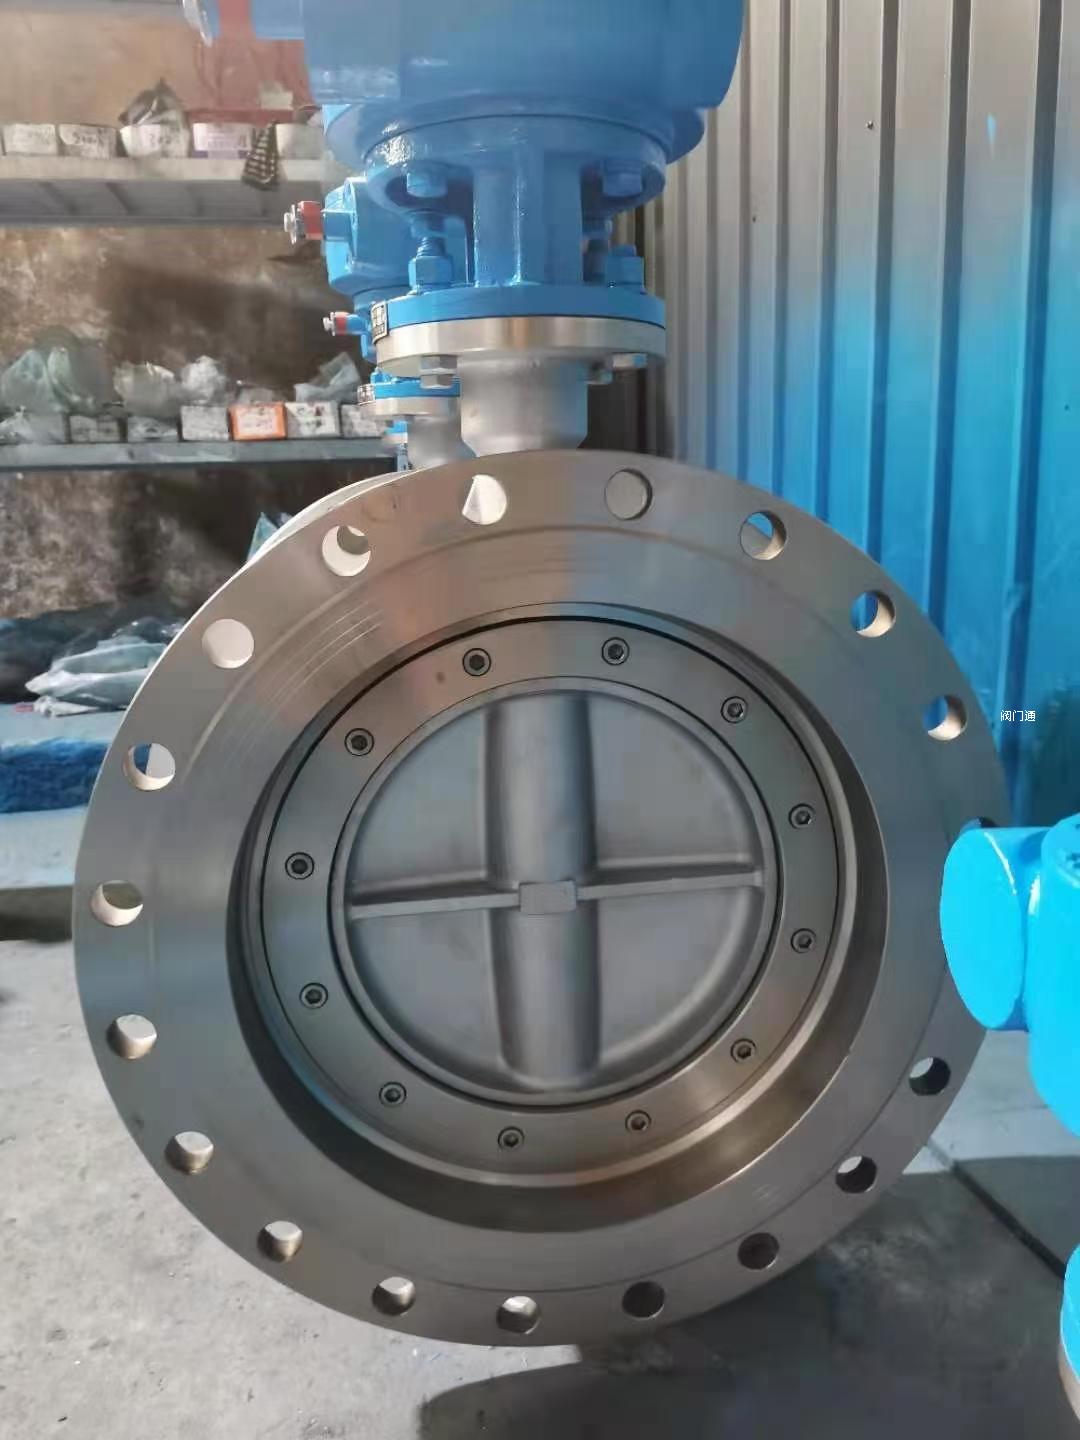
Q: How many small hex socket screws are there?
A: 12